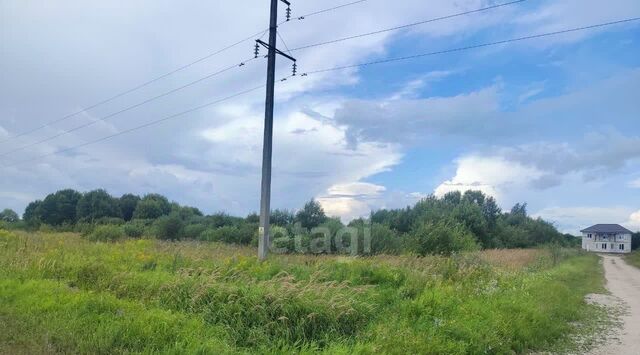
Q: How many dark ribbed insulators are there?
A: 3